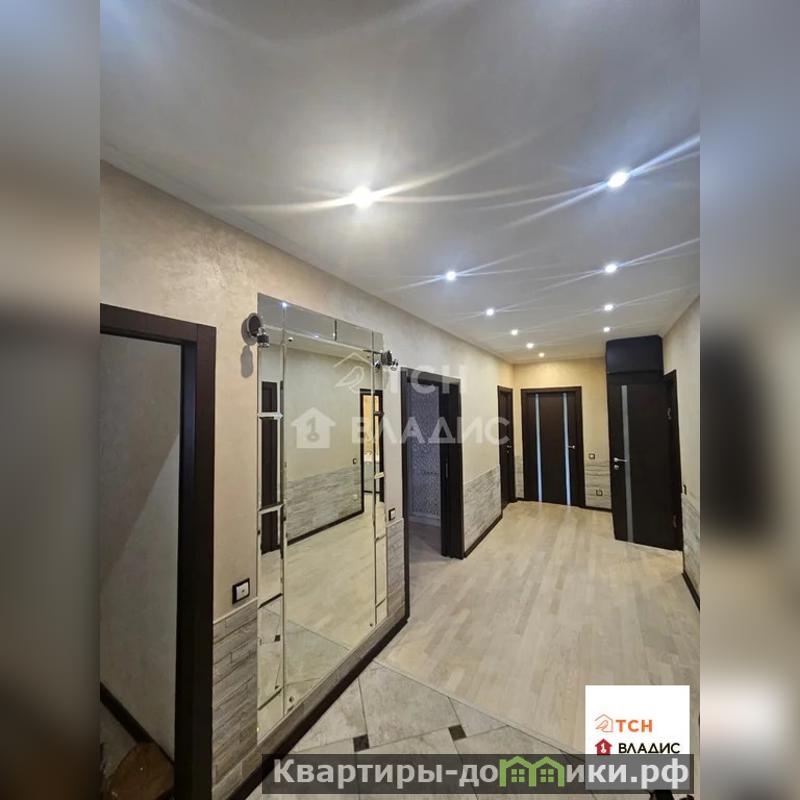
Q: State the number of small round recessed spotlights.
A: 10